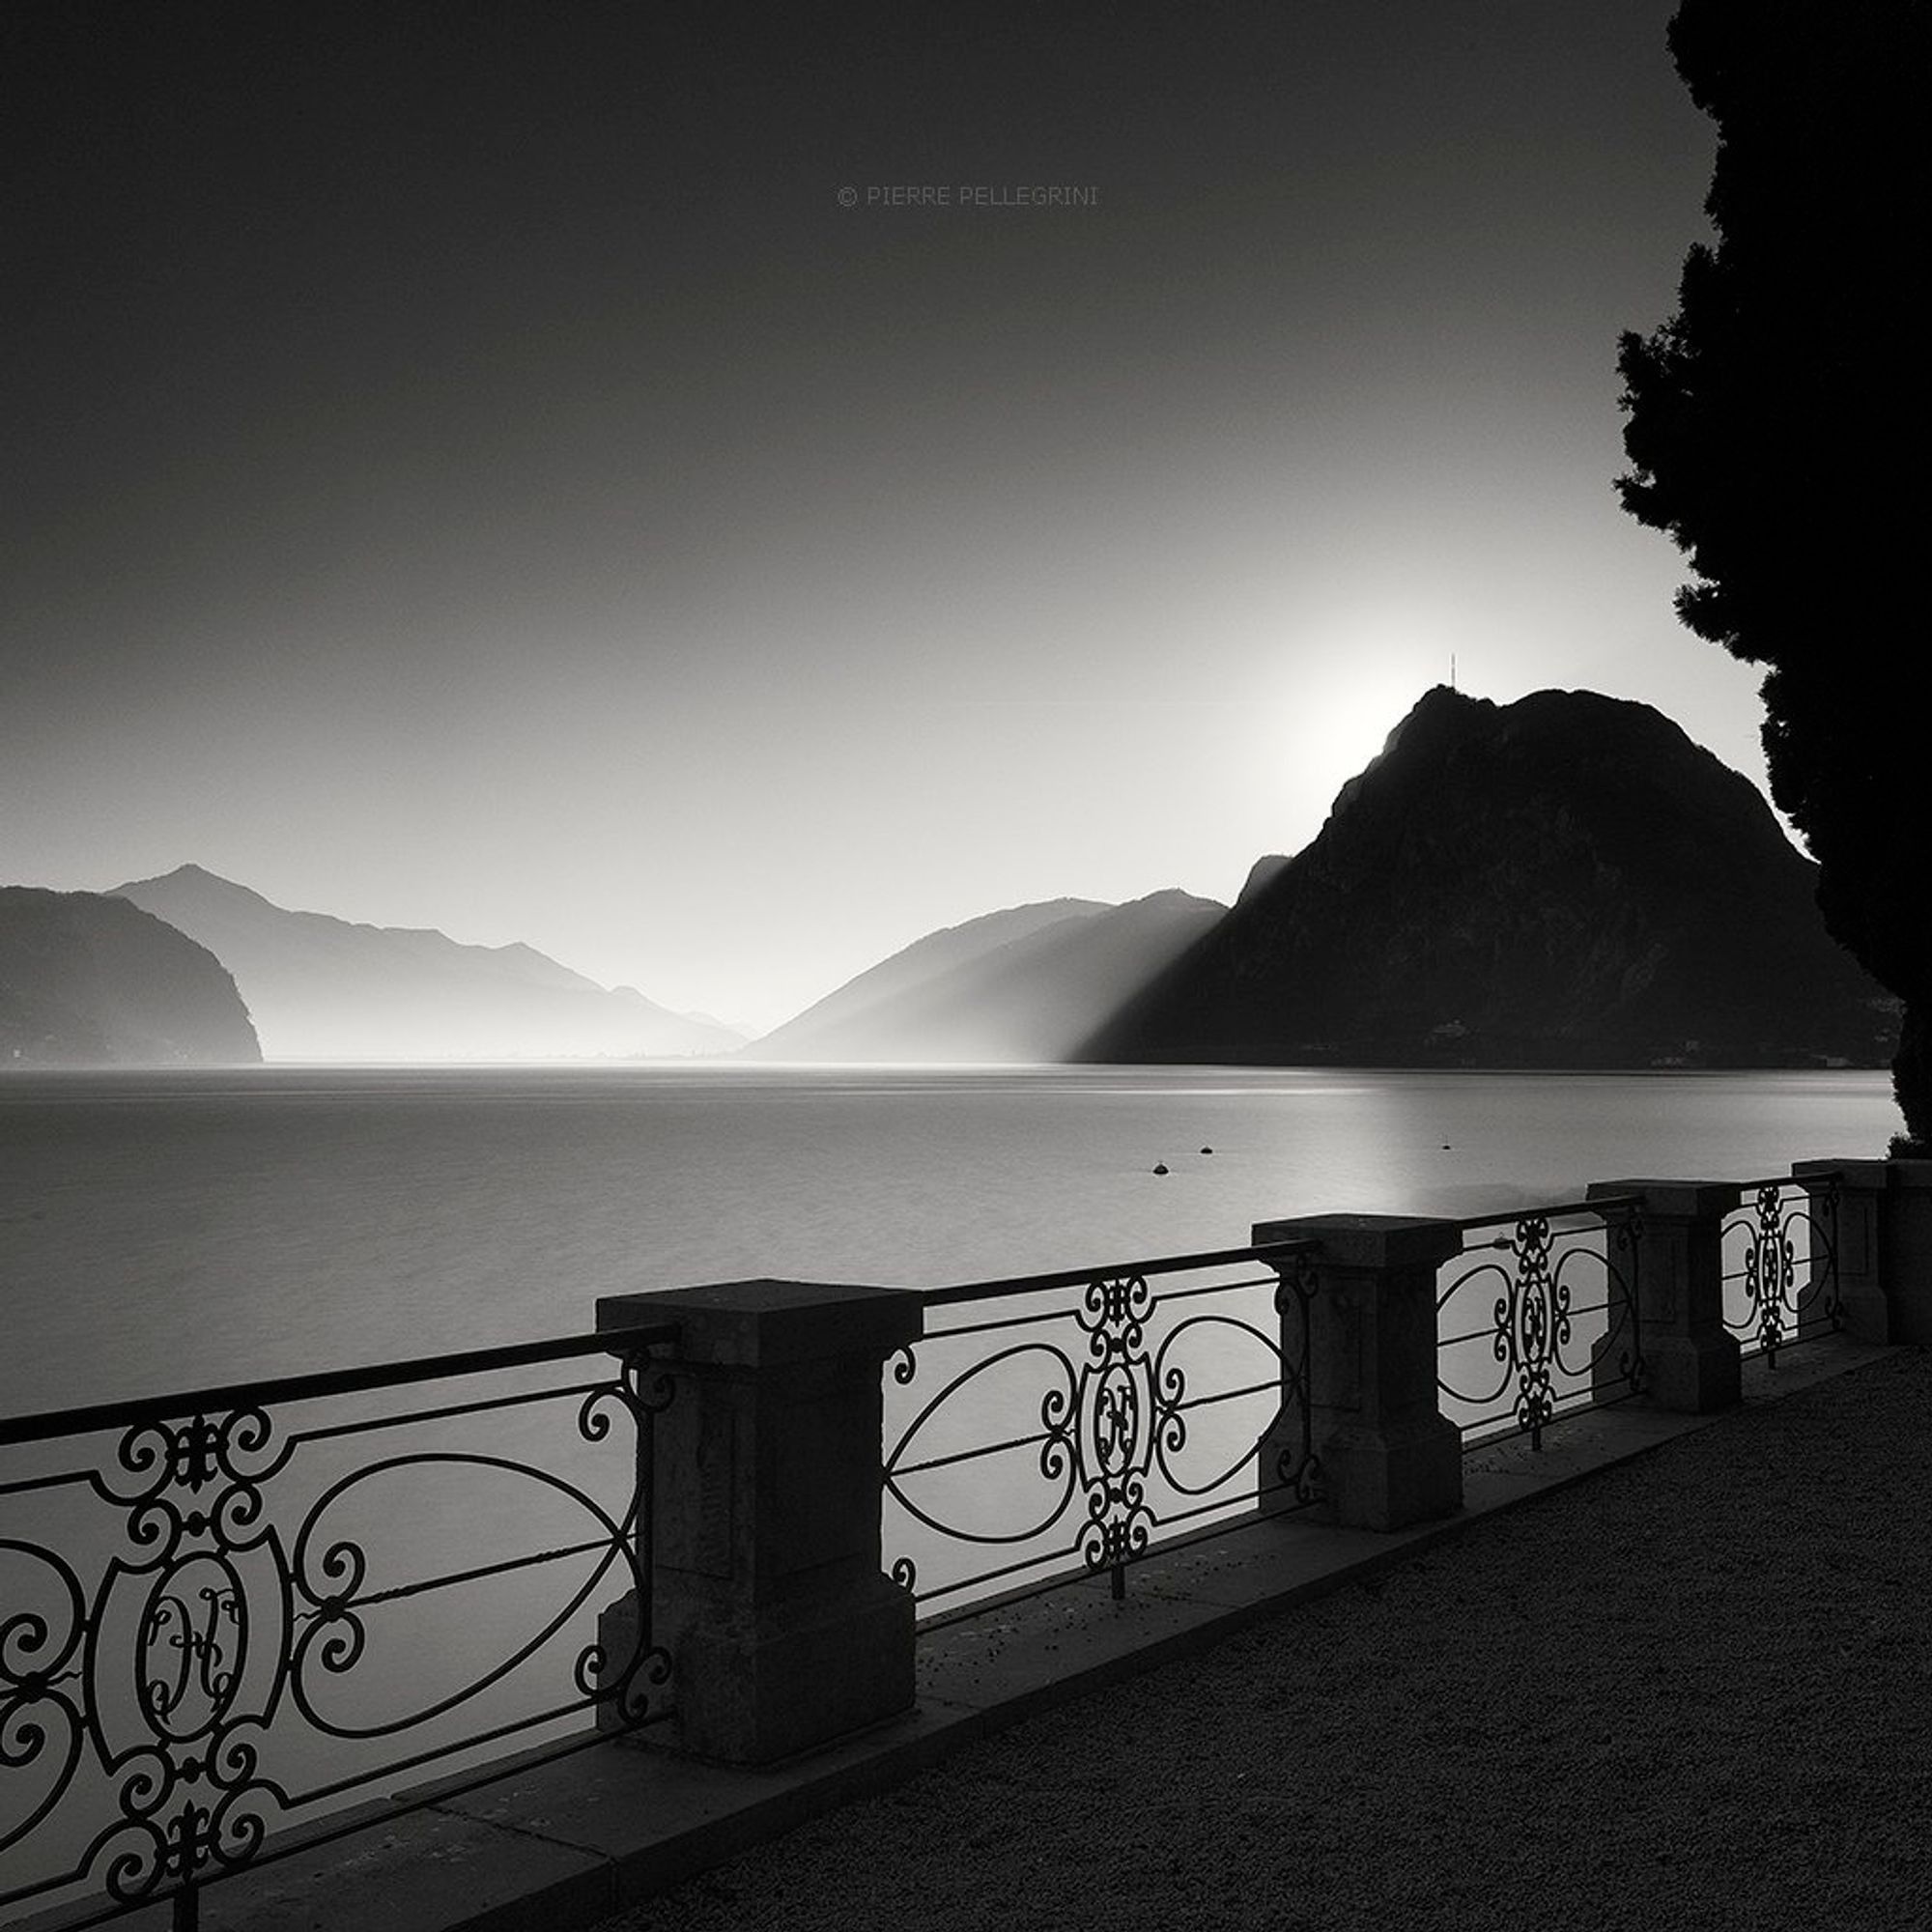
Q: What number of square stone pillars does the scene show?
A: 4